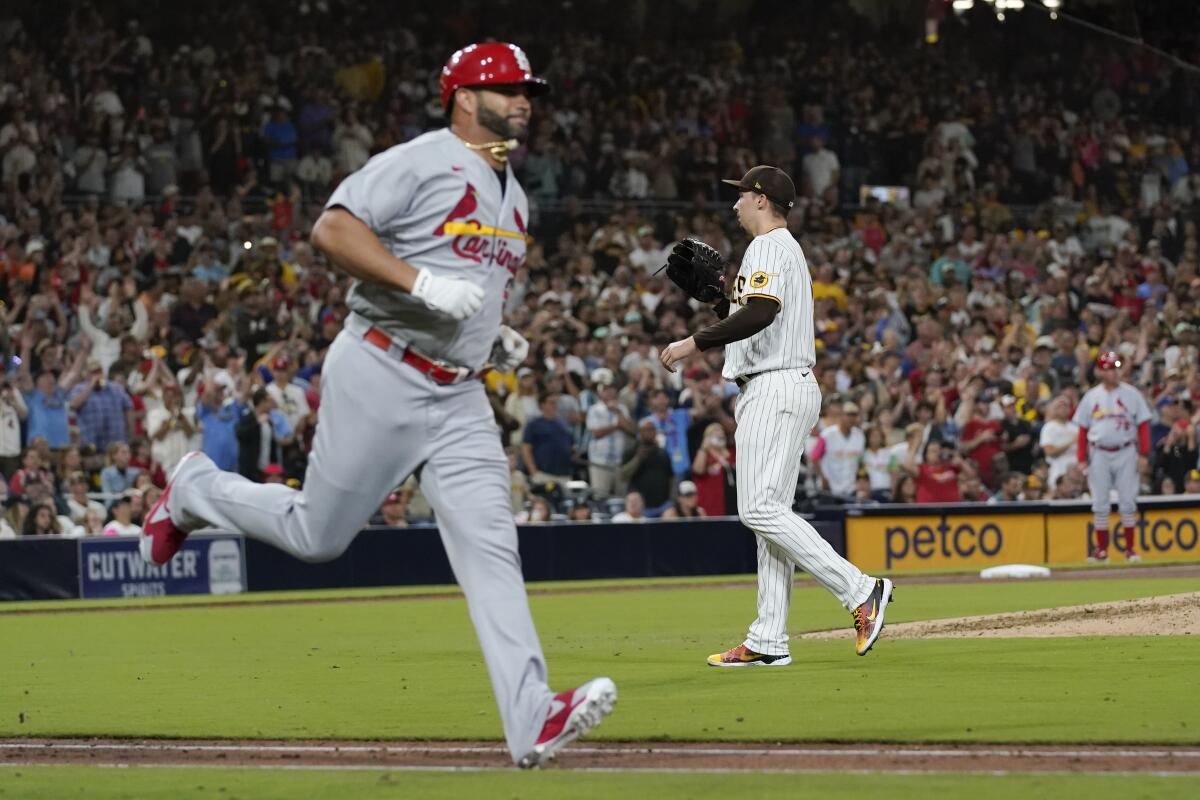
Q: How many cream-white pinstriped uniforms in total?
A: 1